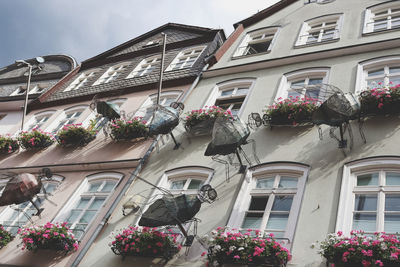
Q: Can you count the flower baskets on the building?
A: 12